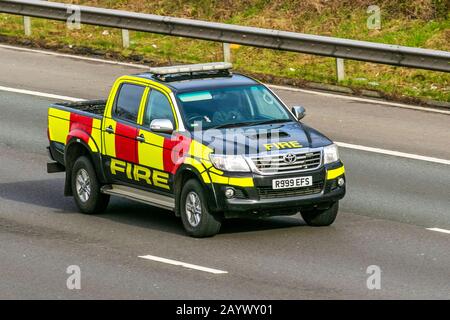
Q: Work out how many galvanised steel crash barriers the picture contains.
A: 1